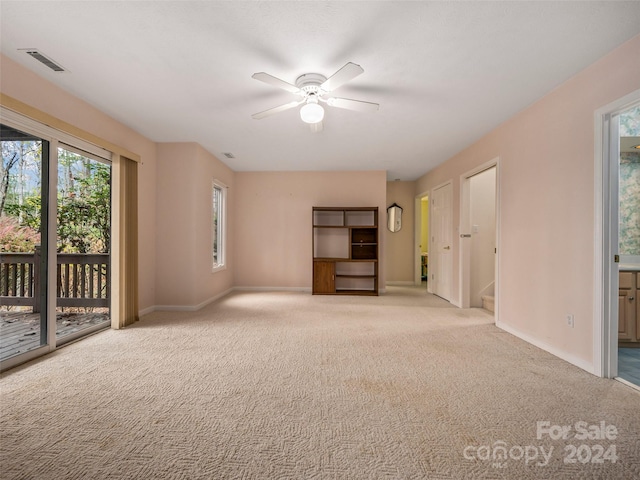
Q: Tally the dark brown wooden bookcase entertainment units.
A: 1